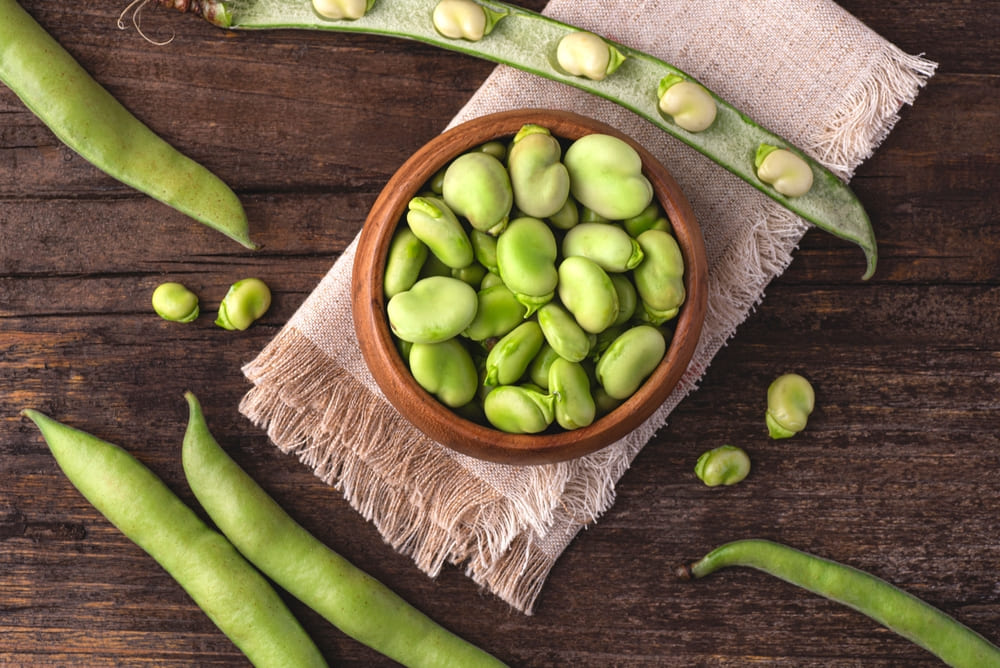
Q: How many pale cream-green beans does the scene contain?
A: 5